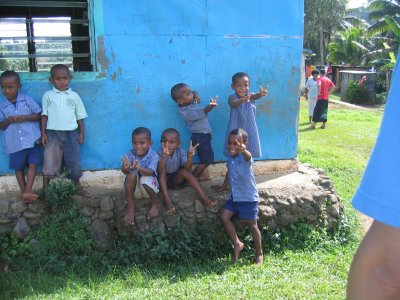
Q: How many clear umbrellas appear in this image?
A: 0